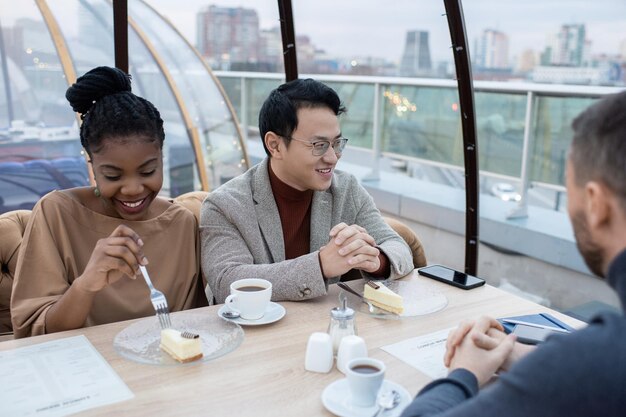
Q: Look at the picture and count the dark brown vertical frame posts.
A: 3